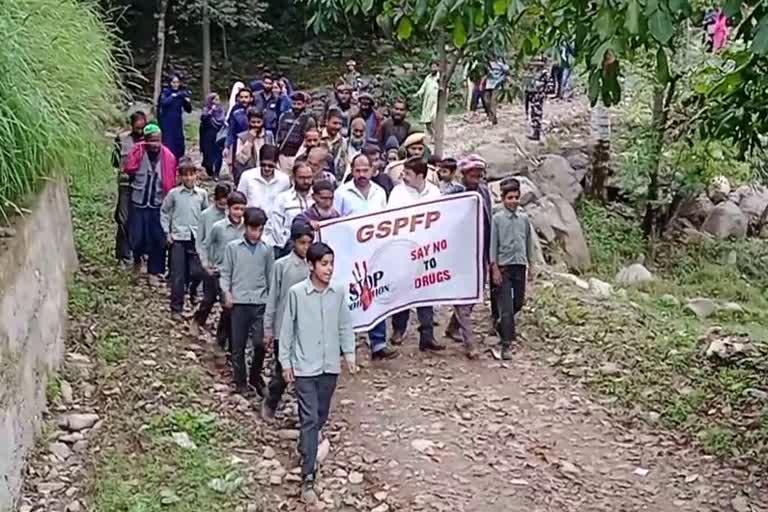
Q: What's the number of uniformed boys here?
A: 7